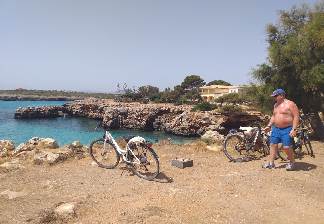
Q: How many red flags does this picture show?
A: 0